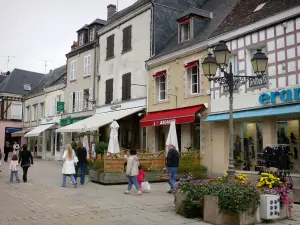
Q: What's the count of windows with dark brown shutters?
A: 4